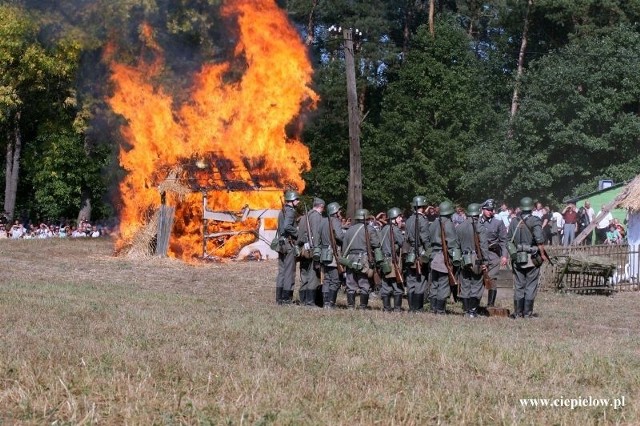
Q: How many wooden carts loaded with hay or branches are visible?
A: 1